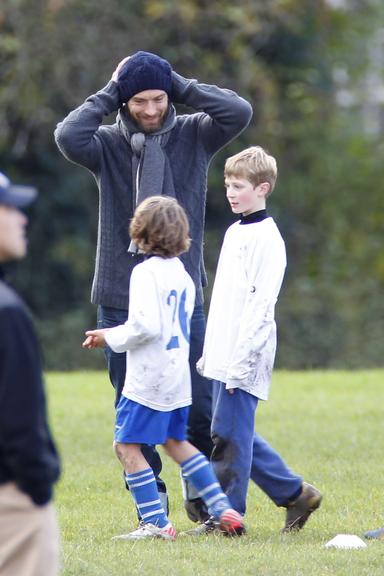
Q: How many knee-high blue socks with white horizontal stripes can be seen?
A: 2